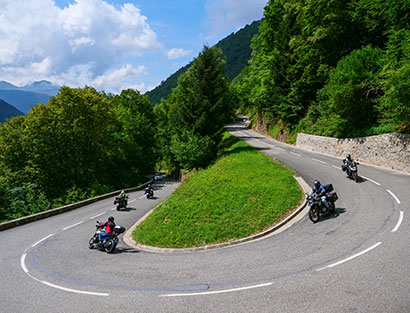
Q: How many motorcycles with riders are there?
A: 5